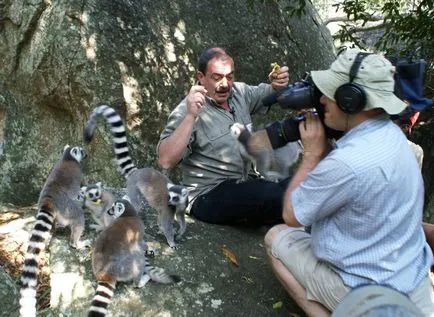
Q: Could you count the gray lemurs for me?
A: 5